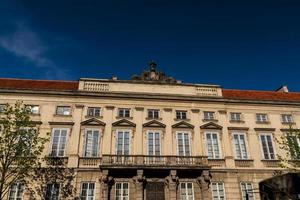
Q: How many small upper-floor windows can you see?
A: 11